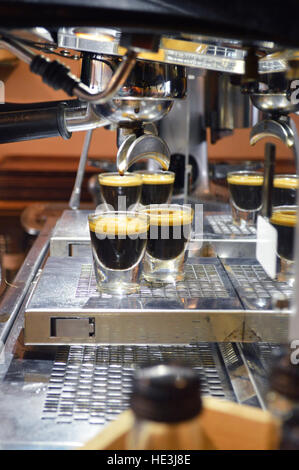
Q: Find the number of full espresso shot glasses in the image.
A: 7